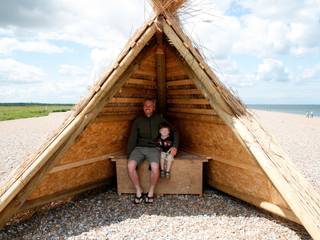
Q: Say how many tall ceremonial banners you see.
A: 0